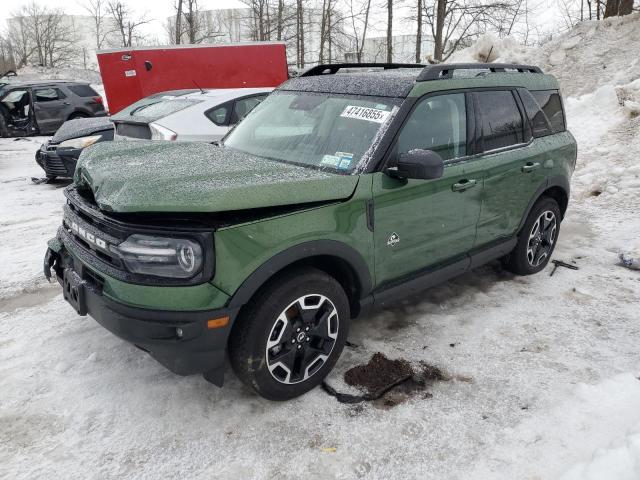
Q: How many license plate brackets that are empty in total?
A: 1